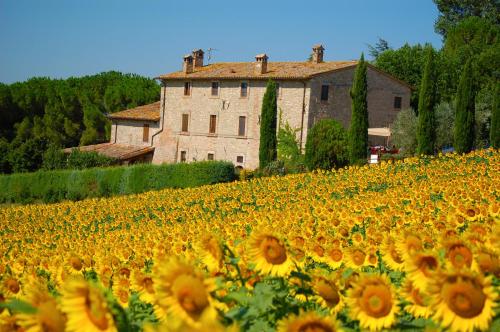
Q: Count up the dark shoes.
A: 0